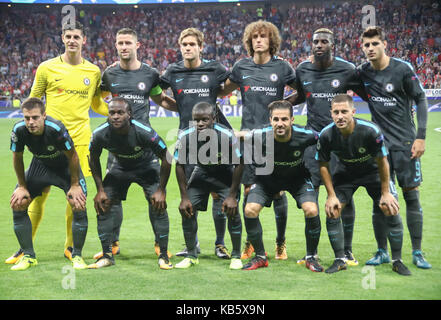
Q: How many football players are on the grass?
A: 11